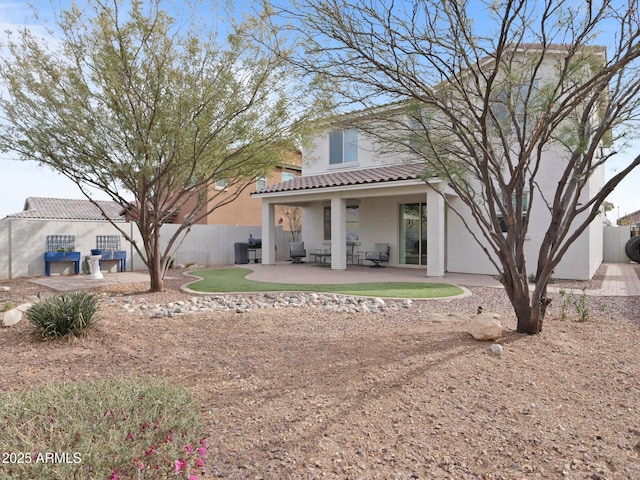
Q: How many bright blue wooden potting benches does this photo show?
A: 2